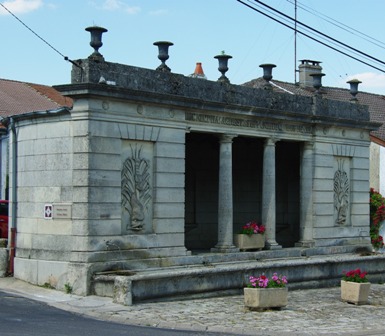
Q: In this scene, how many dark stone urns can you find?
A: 6